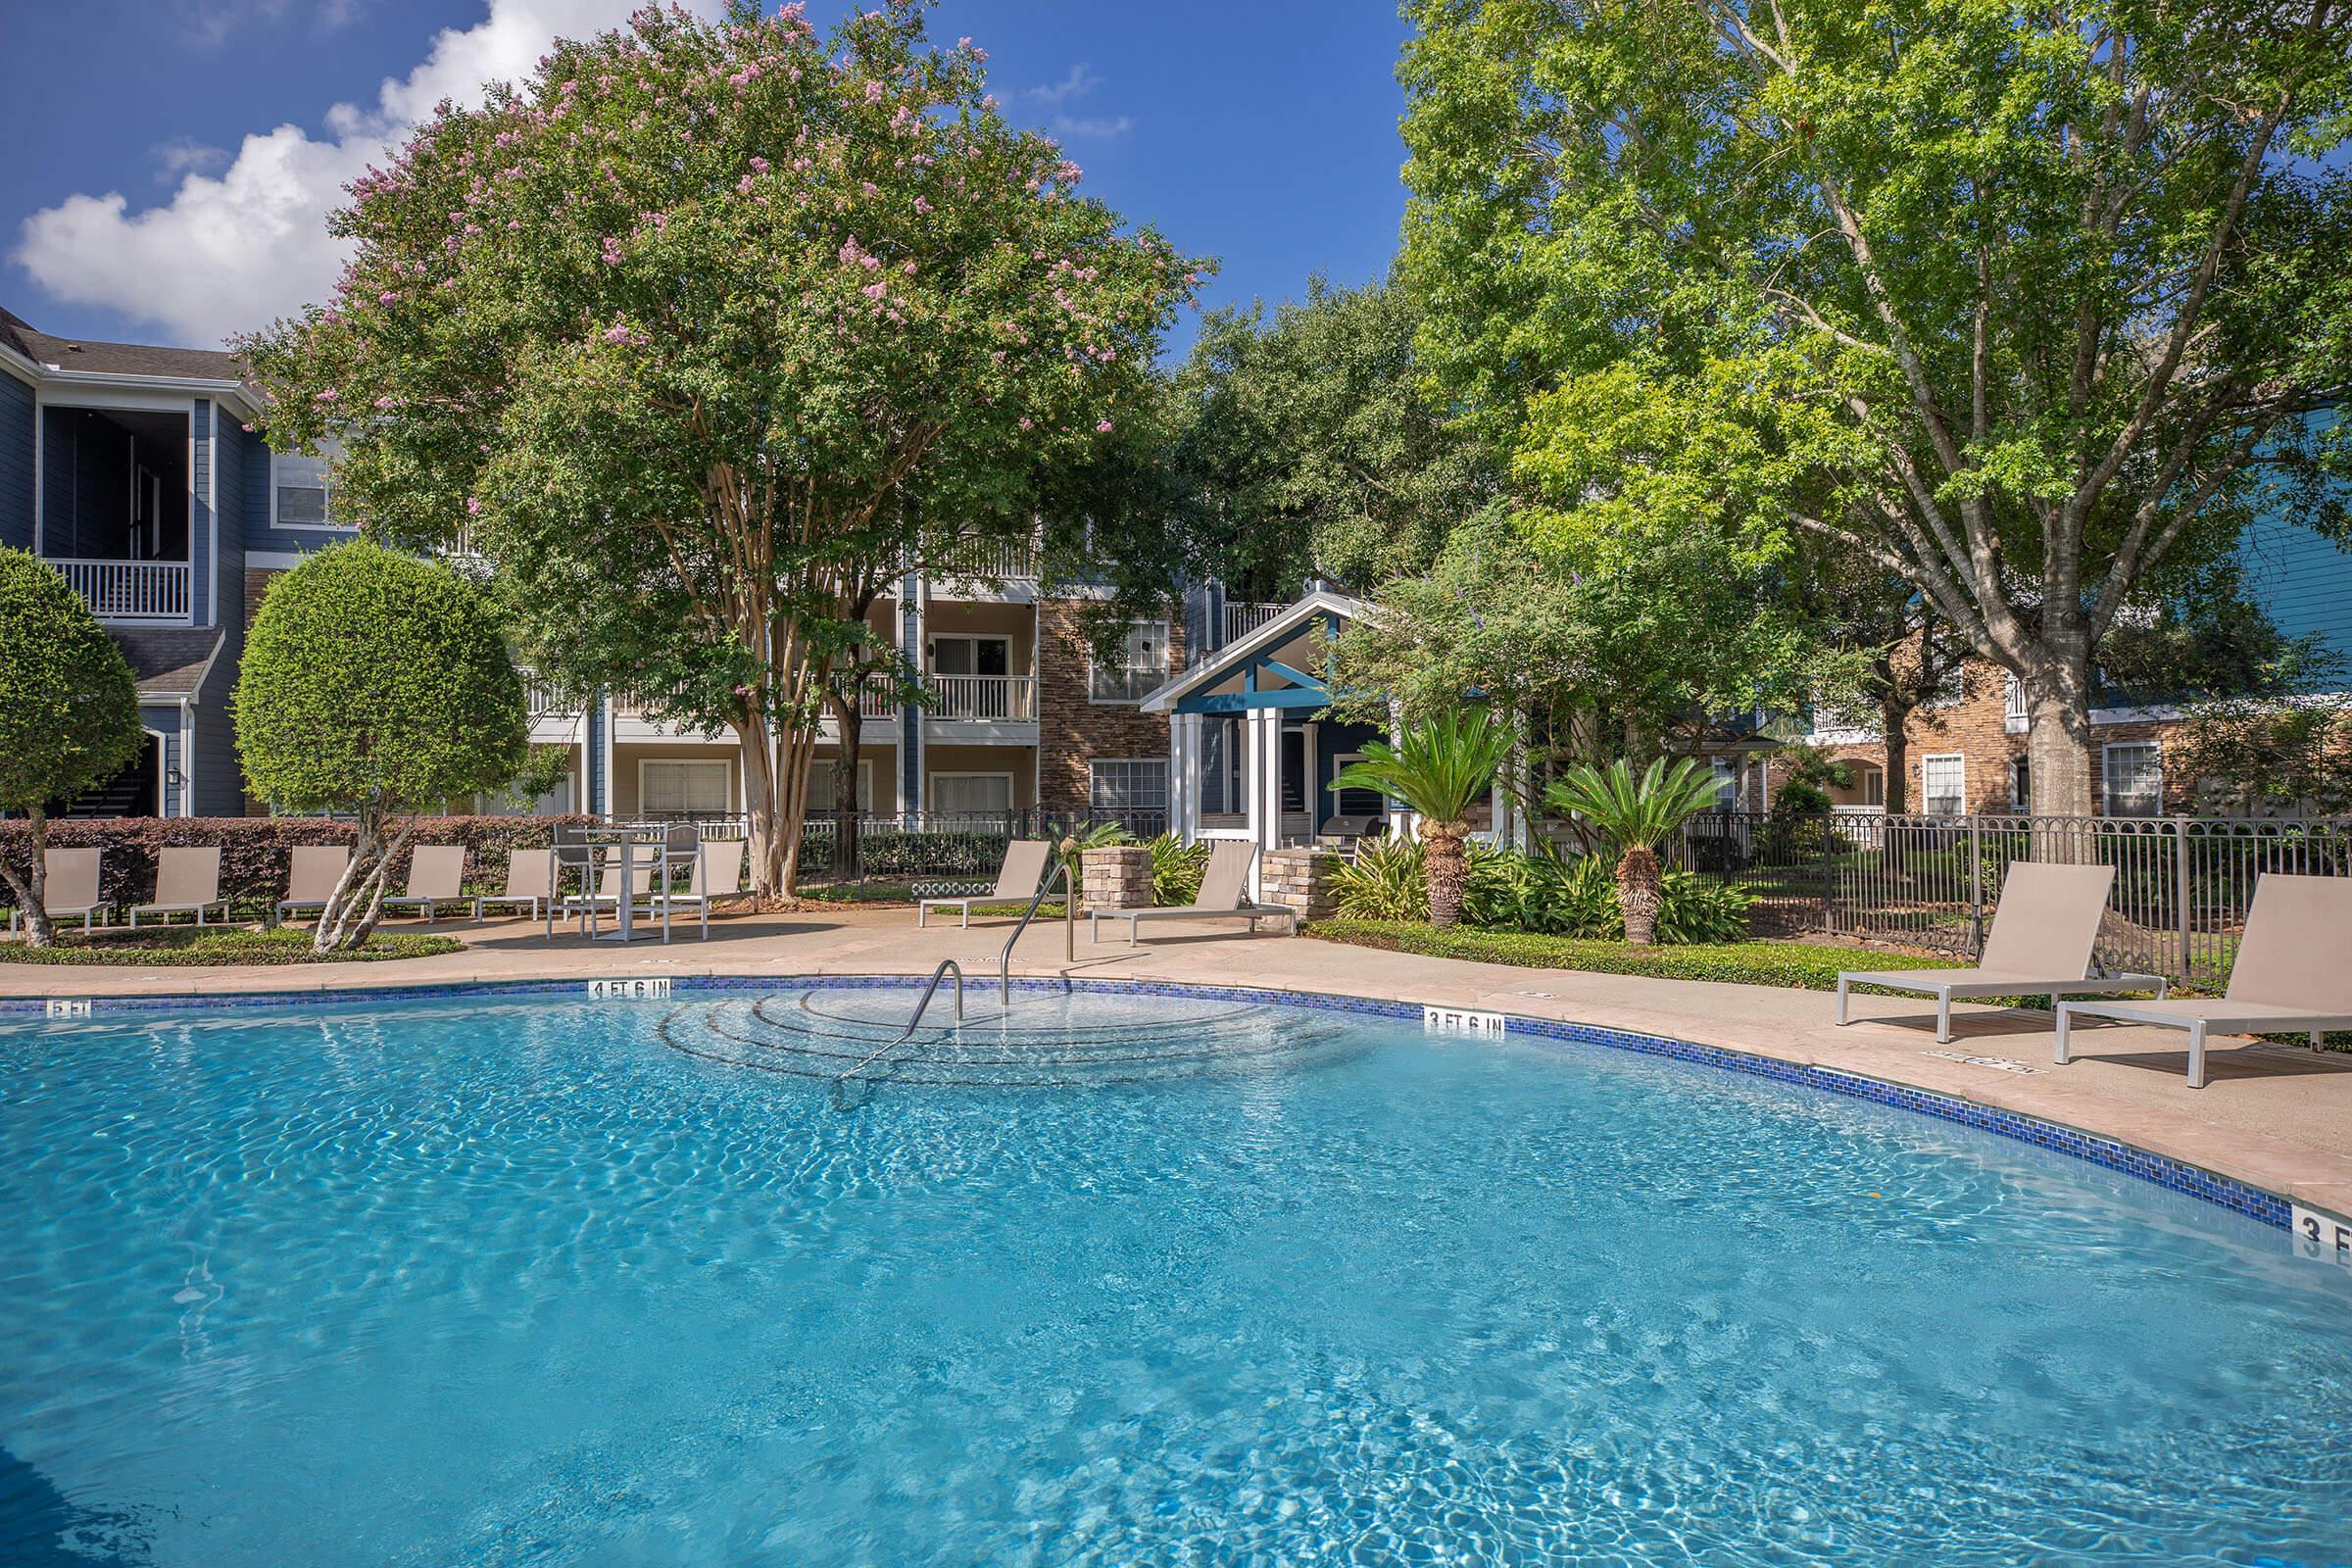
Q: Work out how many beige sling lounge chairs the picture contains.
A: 11